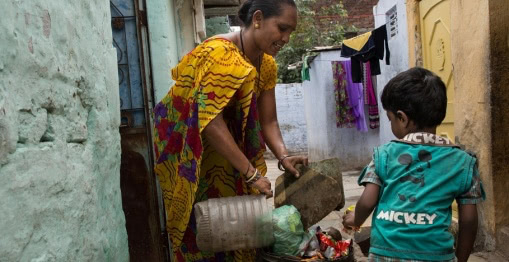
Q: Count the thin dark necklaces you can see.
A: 1